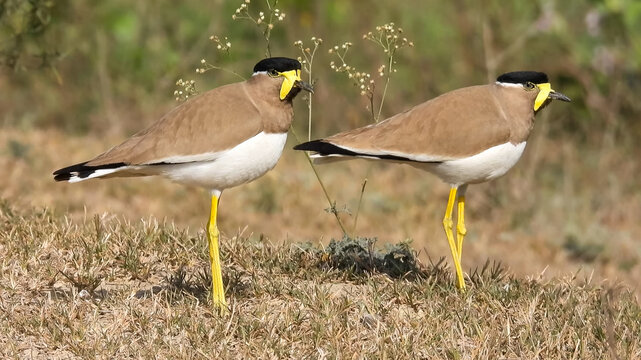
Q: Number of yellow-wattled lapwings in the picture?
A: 2